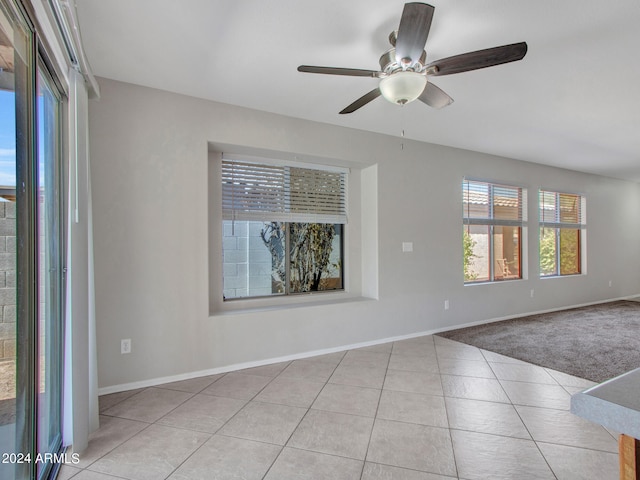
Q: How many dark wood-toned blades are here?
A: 5